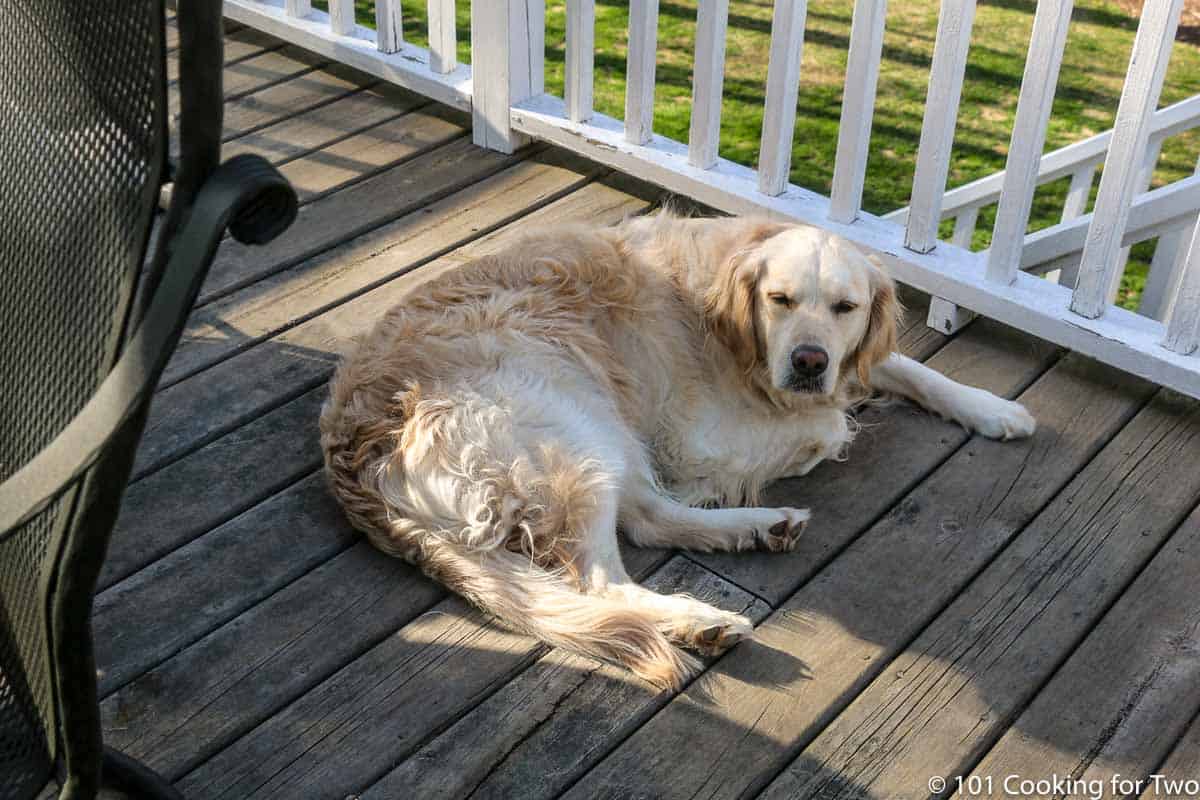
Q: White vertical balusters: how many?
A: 13